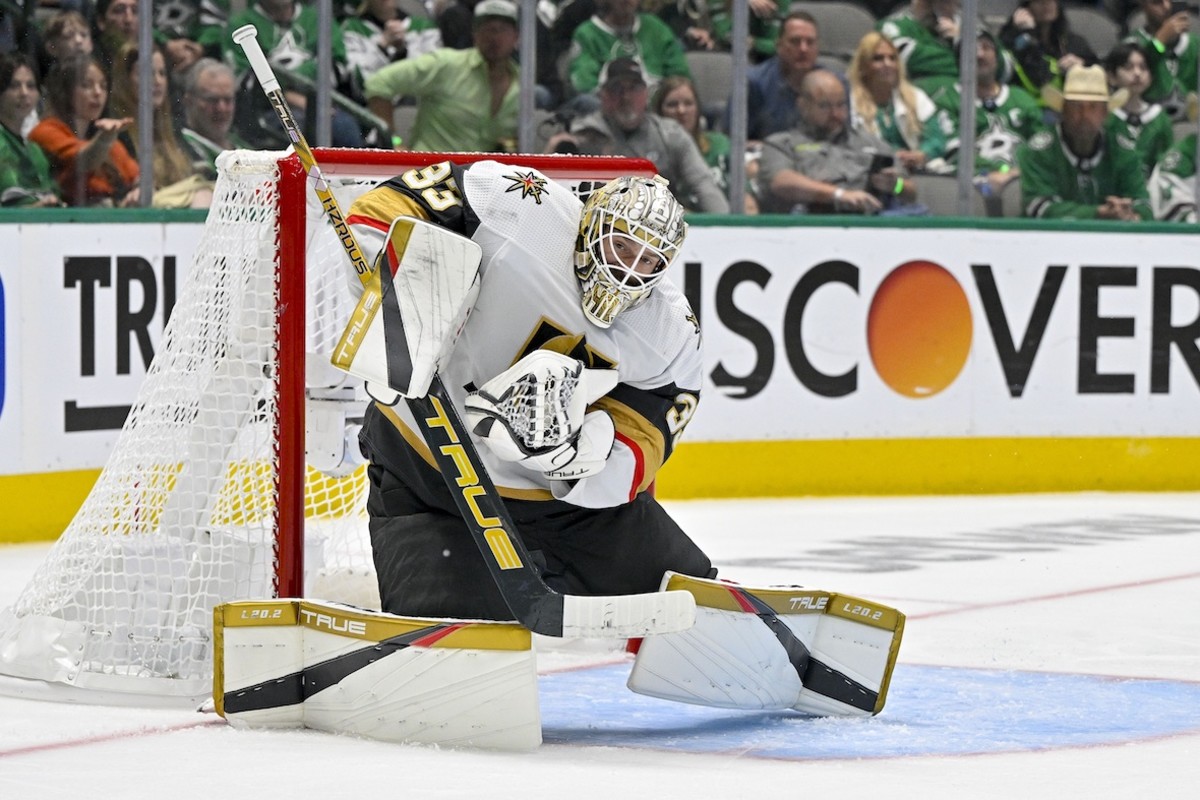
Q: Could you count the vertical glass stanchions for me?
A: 5